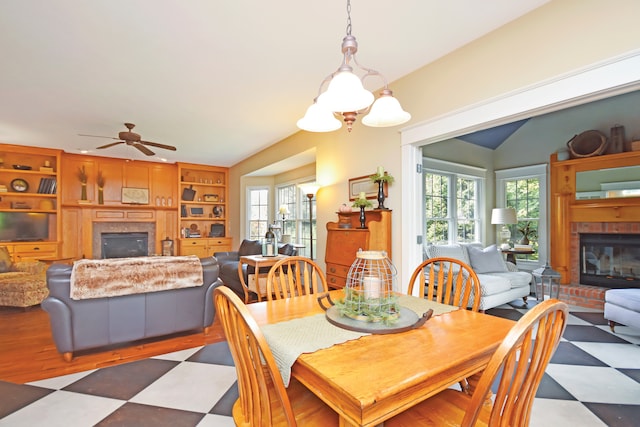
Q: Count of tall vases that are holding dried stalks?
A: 2